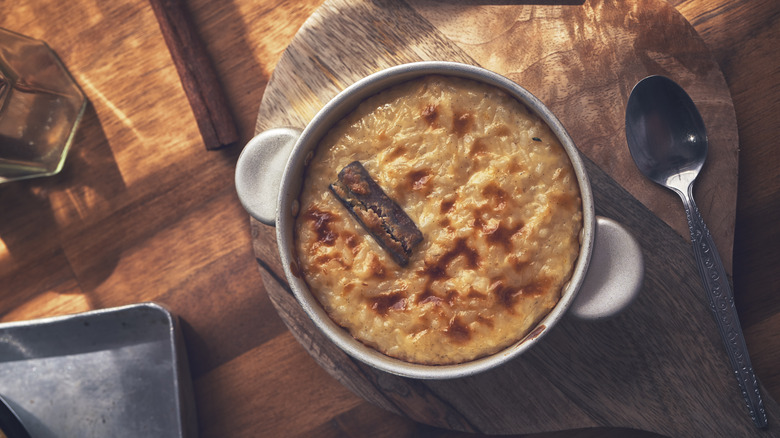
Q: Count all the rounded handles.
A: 2